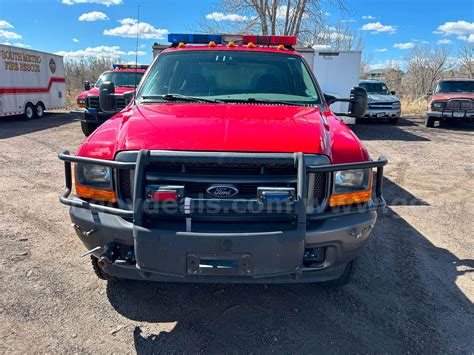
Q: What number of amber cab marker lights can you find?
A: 5